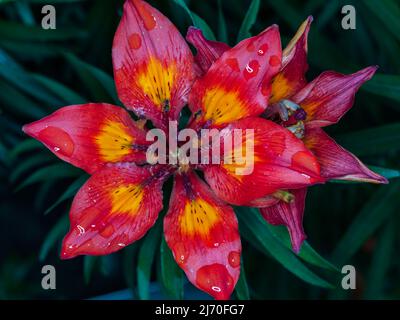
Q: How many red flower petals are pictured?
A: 11